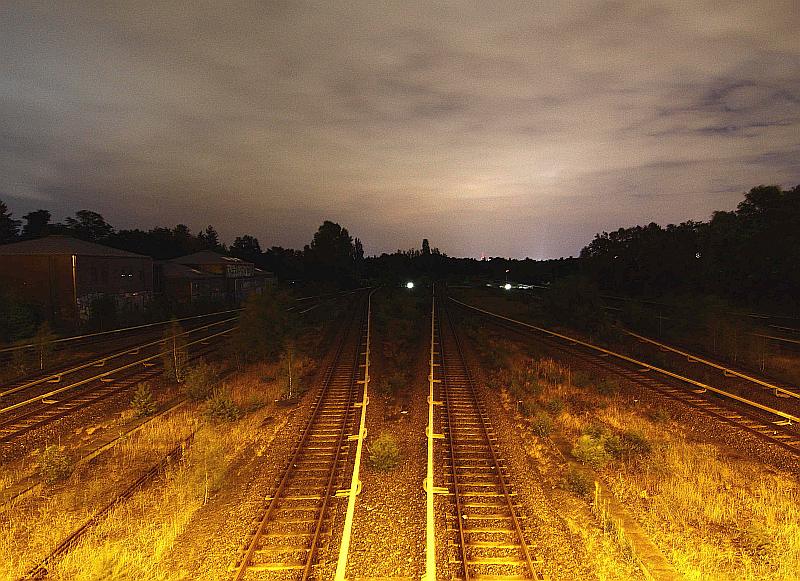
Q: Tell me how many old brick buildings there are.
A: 2